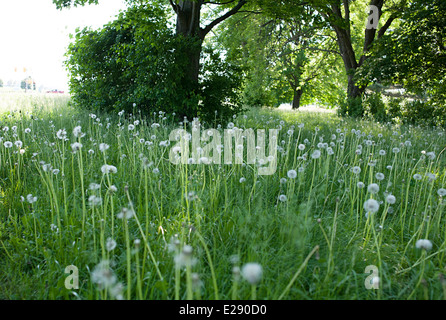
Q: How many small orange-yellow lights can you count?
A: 2